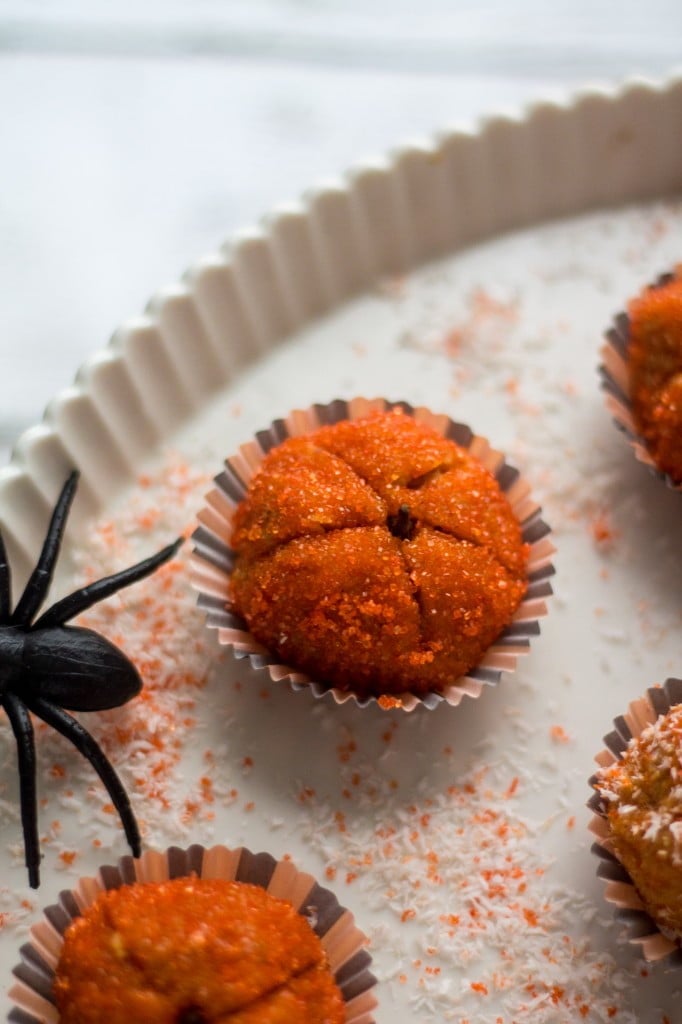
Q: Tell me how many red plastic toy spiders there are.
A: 0